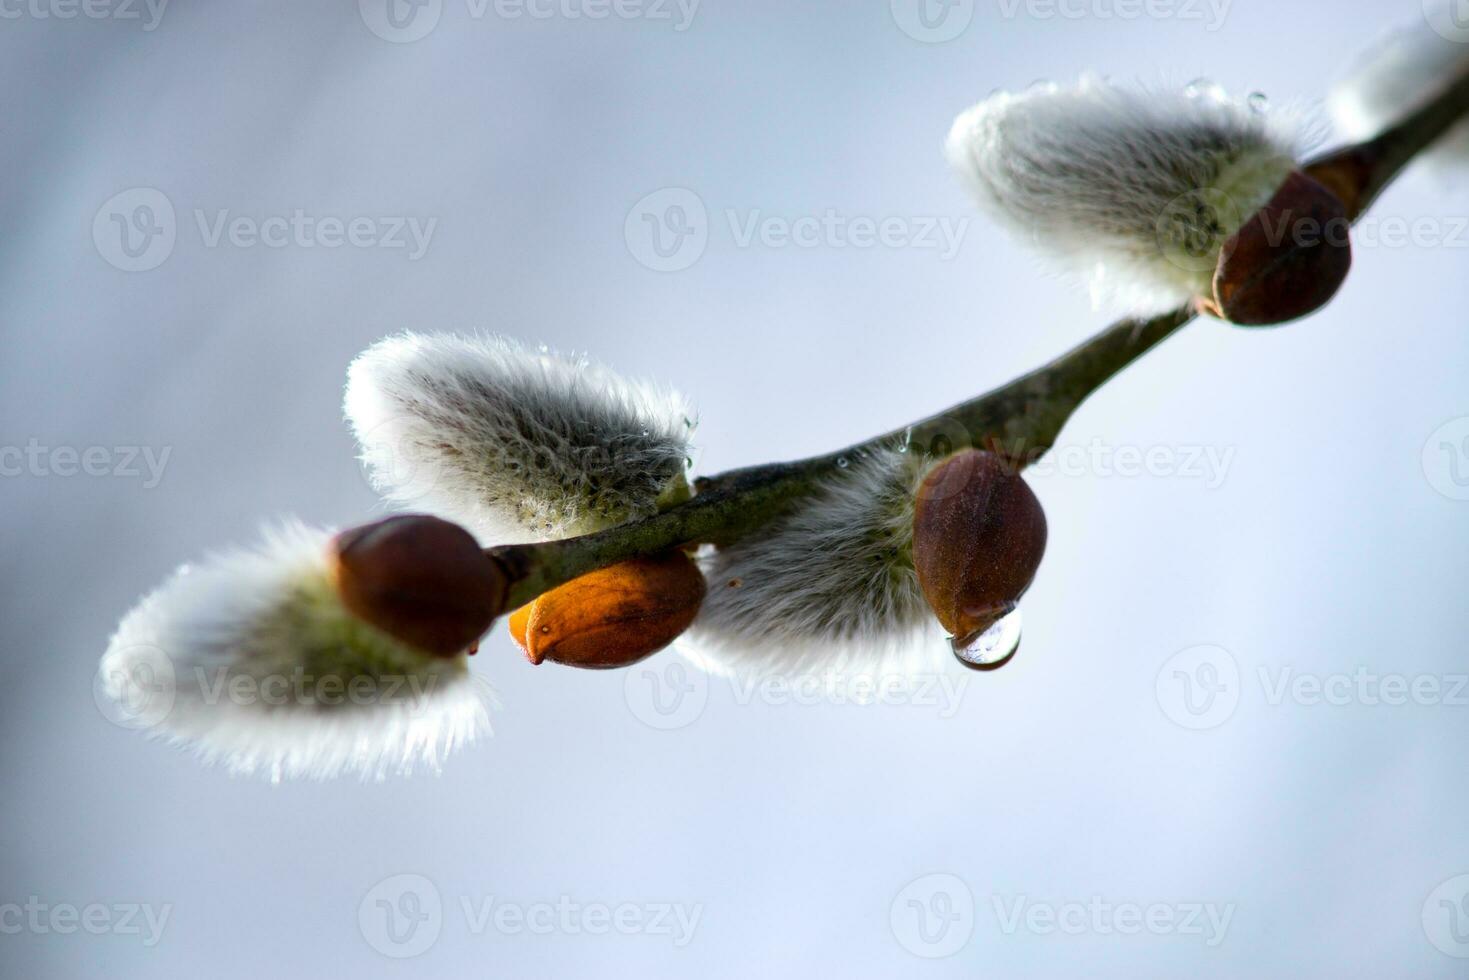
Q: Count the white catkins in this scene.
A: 5